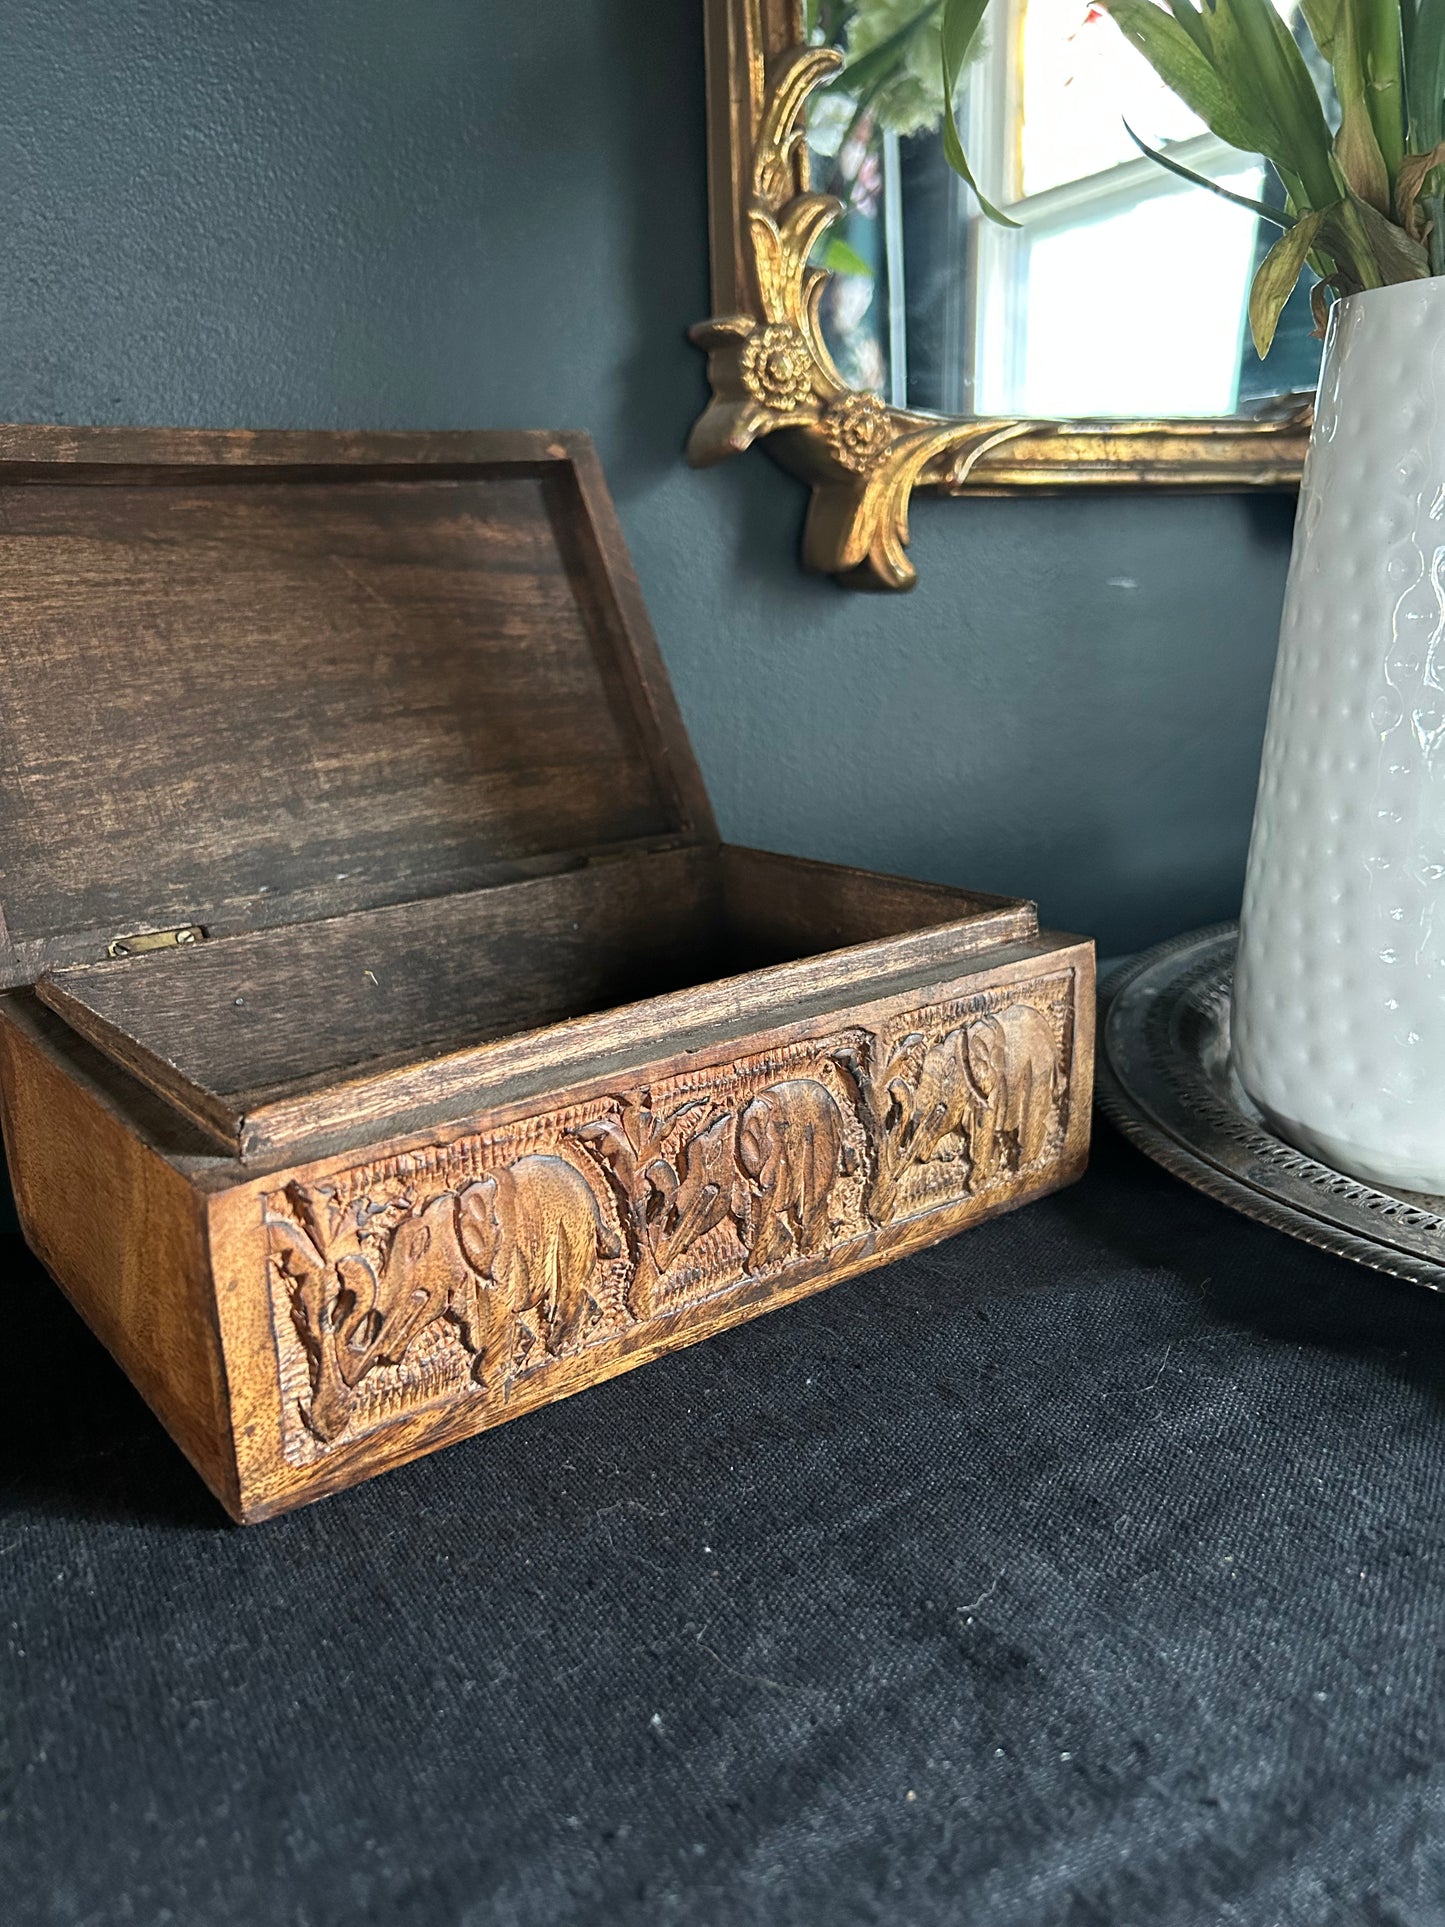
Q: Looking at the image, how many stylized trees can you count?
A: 3